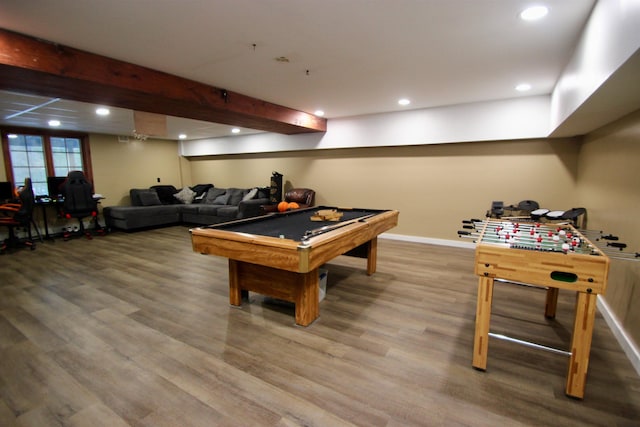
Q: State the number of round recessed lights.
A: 8